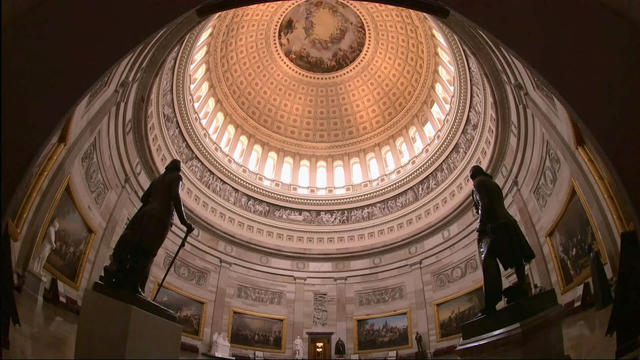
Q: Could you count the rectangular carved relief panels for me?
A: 7